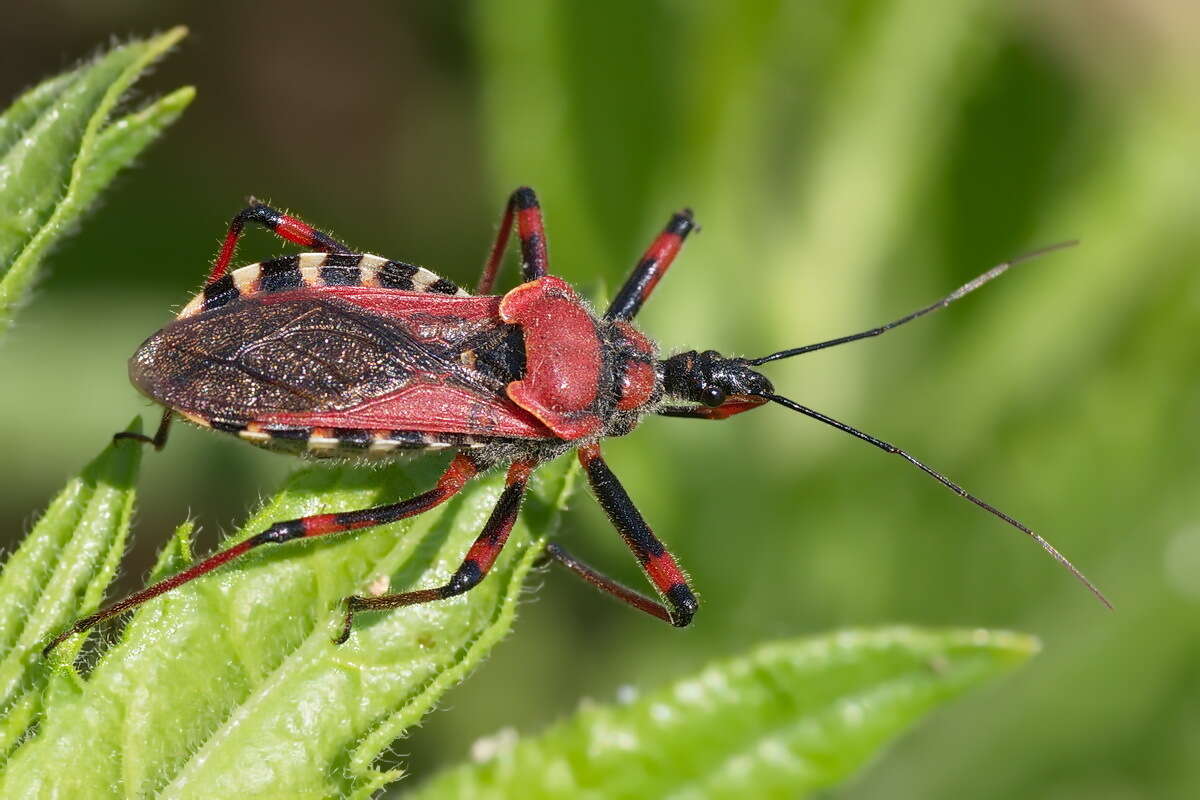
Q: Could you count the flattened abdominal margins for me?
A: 2